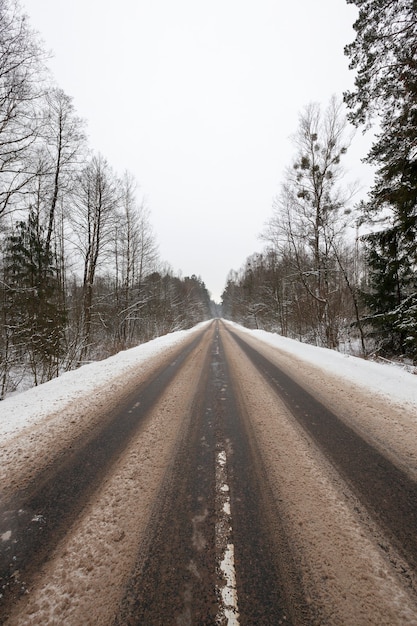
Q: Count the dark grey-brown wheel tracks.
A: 3